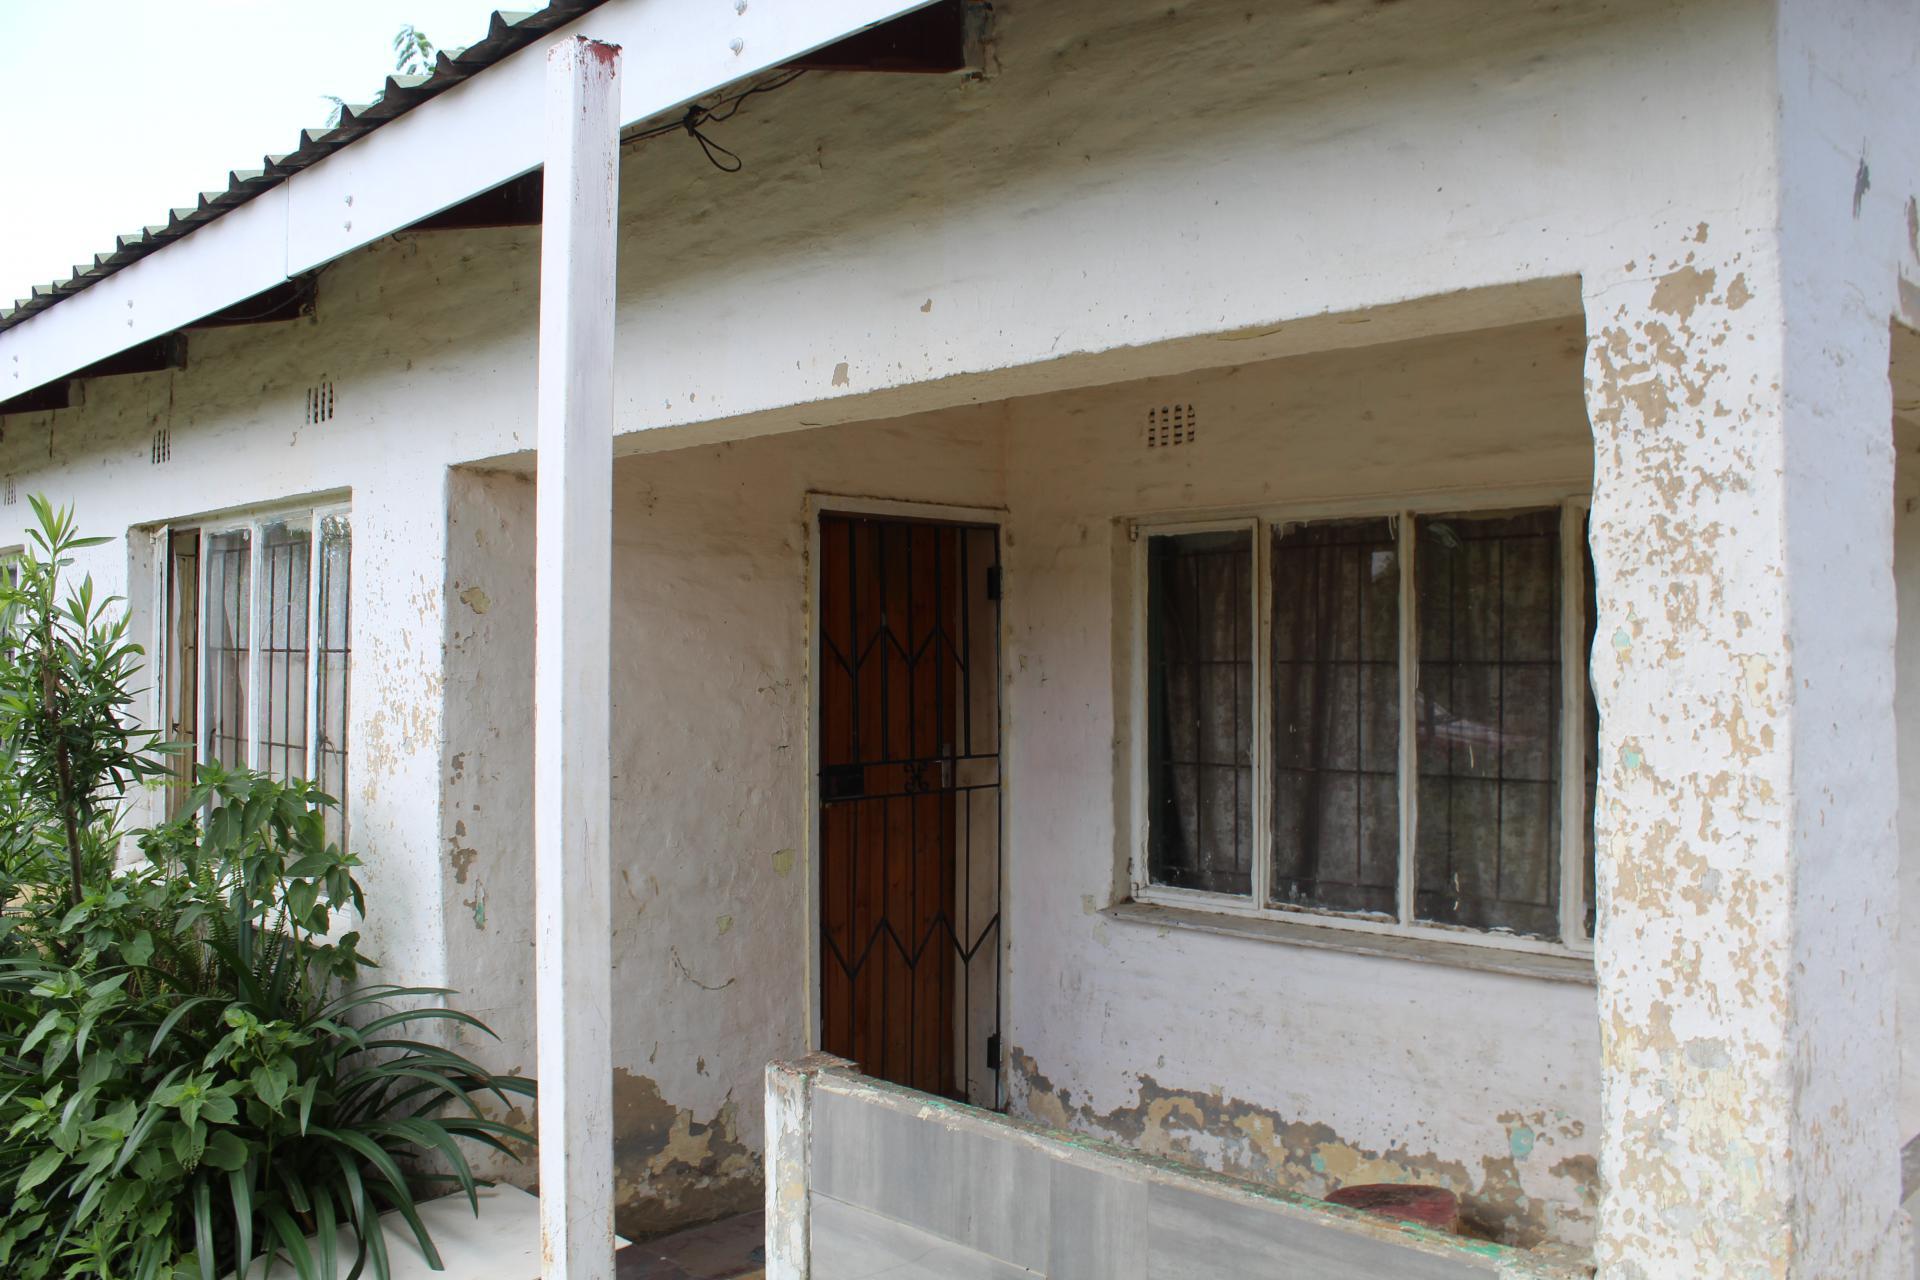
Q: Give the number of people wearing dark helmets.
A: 0